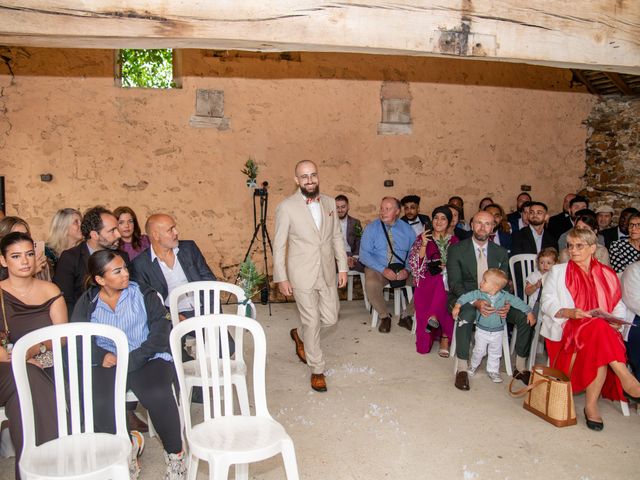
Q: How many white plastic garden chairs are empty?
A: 3